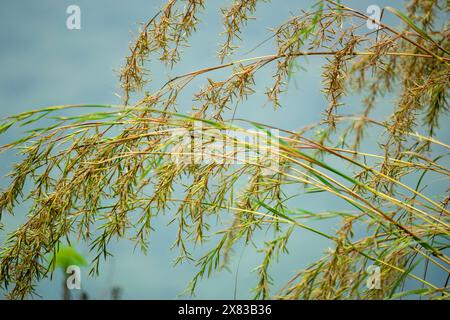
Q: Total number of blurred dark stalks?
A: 3